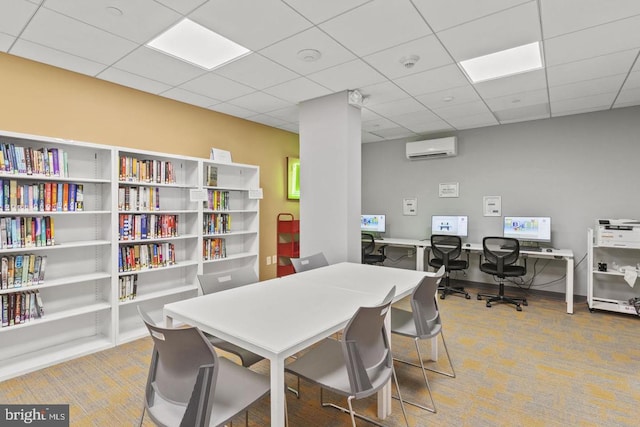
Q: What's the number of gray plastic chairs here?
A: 5